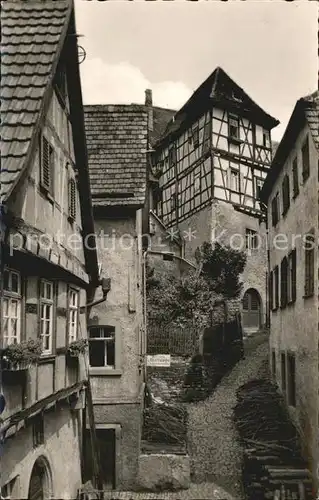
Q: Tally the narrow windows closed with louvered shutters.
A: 2